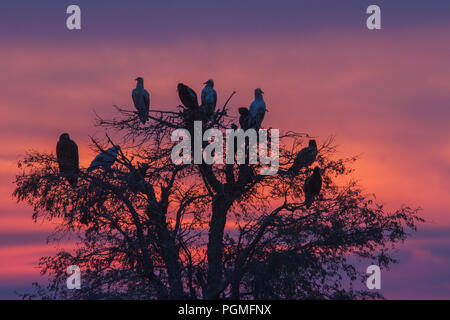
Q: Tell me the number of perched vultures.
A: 9